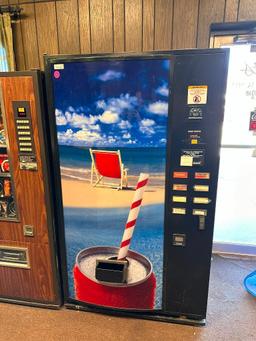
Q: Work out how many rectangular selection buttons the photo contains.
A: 8